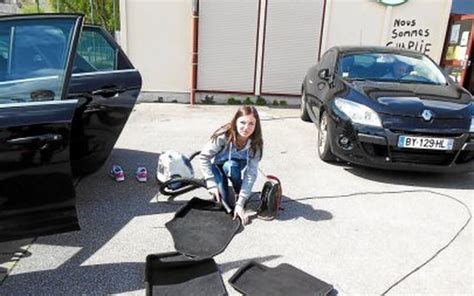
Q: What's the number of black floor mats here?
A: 3